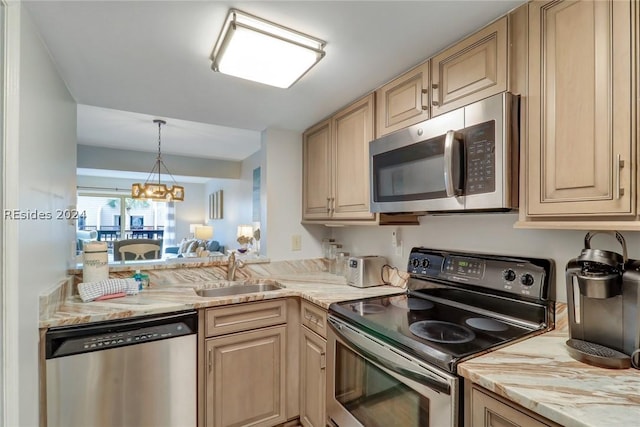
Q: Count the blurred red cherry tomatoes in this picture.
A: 0